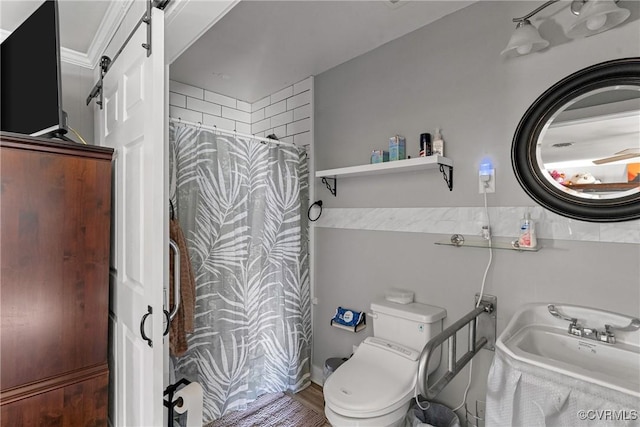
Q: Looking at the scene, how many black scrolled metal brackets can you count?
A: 2